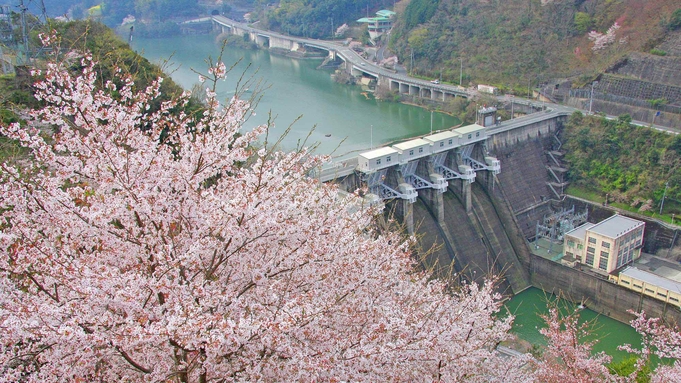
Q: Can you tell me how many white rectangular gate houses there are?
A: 4